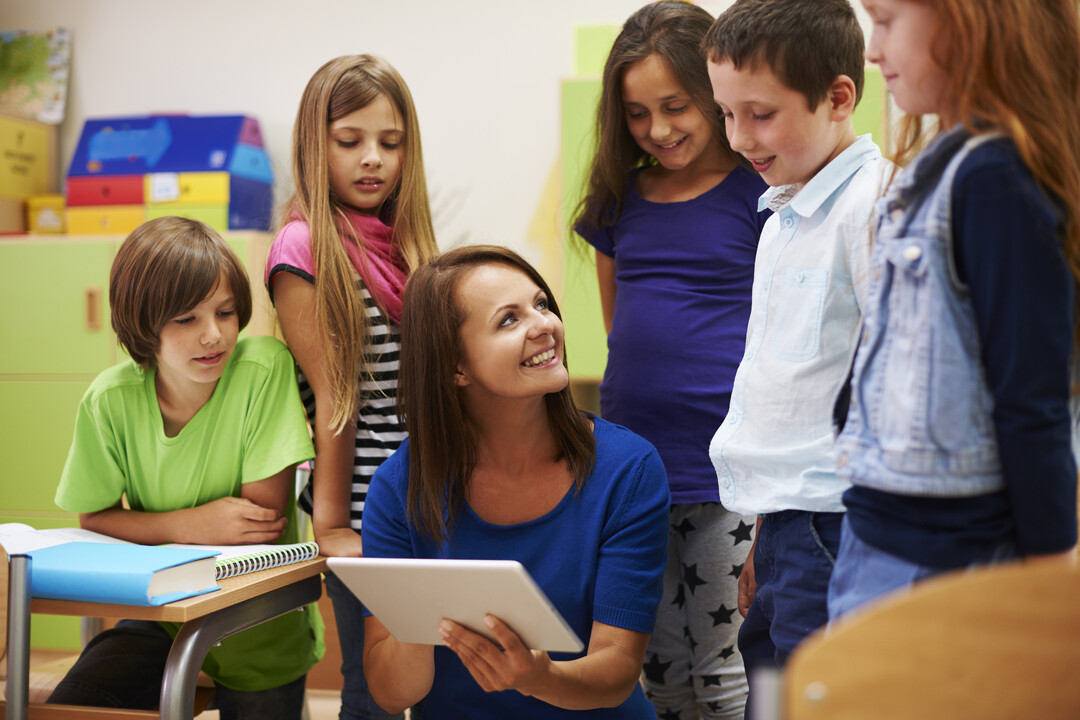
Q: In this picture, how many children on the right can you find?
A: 3